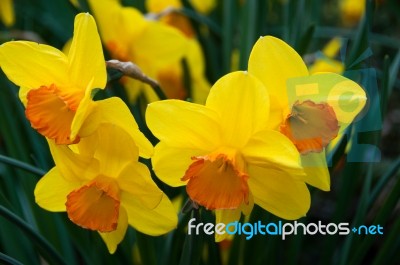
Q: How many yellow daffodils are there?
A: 4